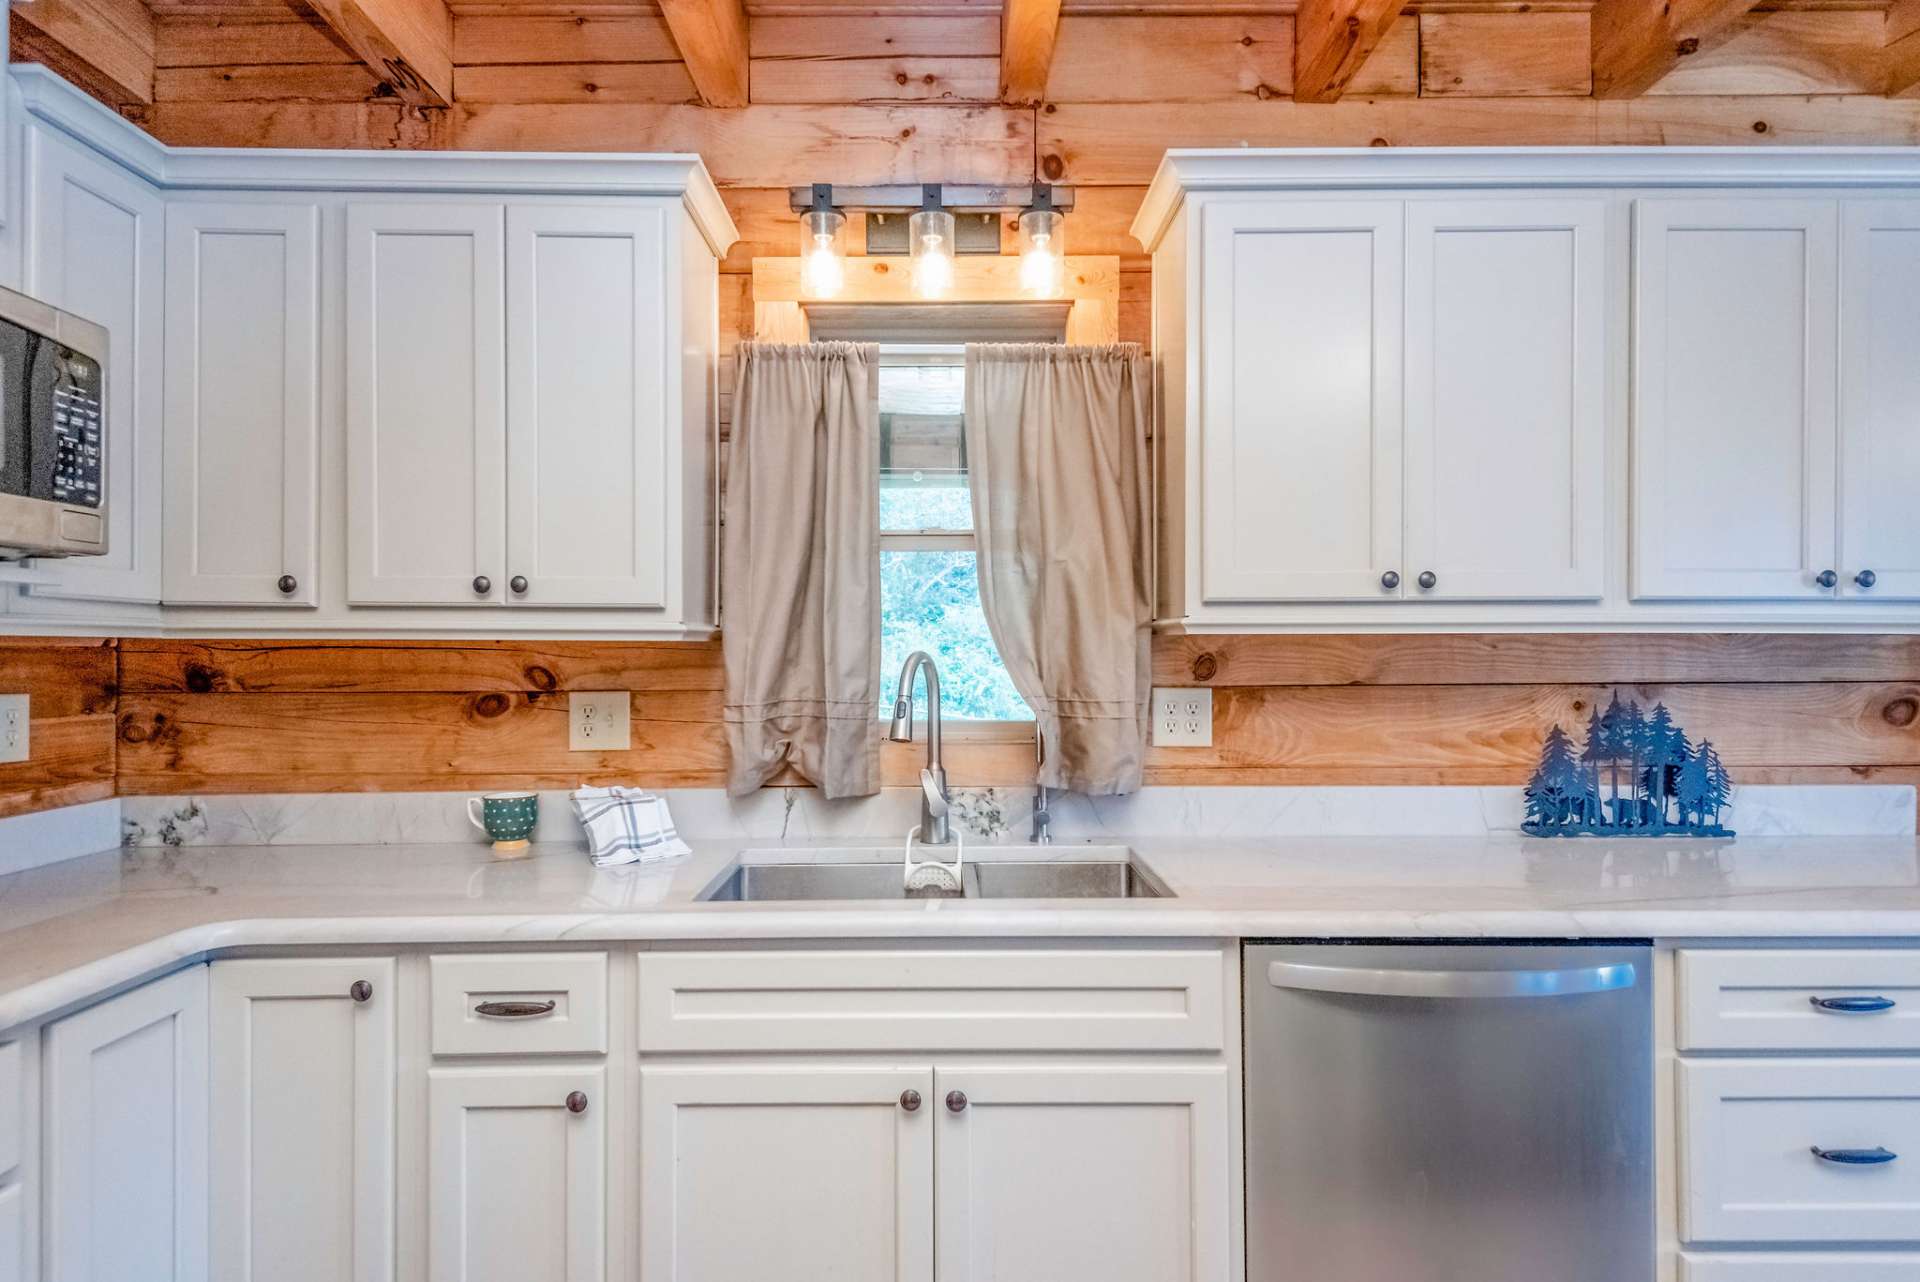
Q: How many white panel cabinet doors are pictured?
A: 13